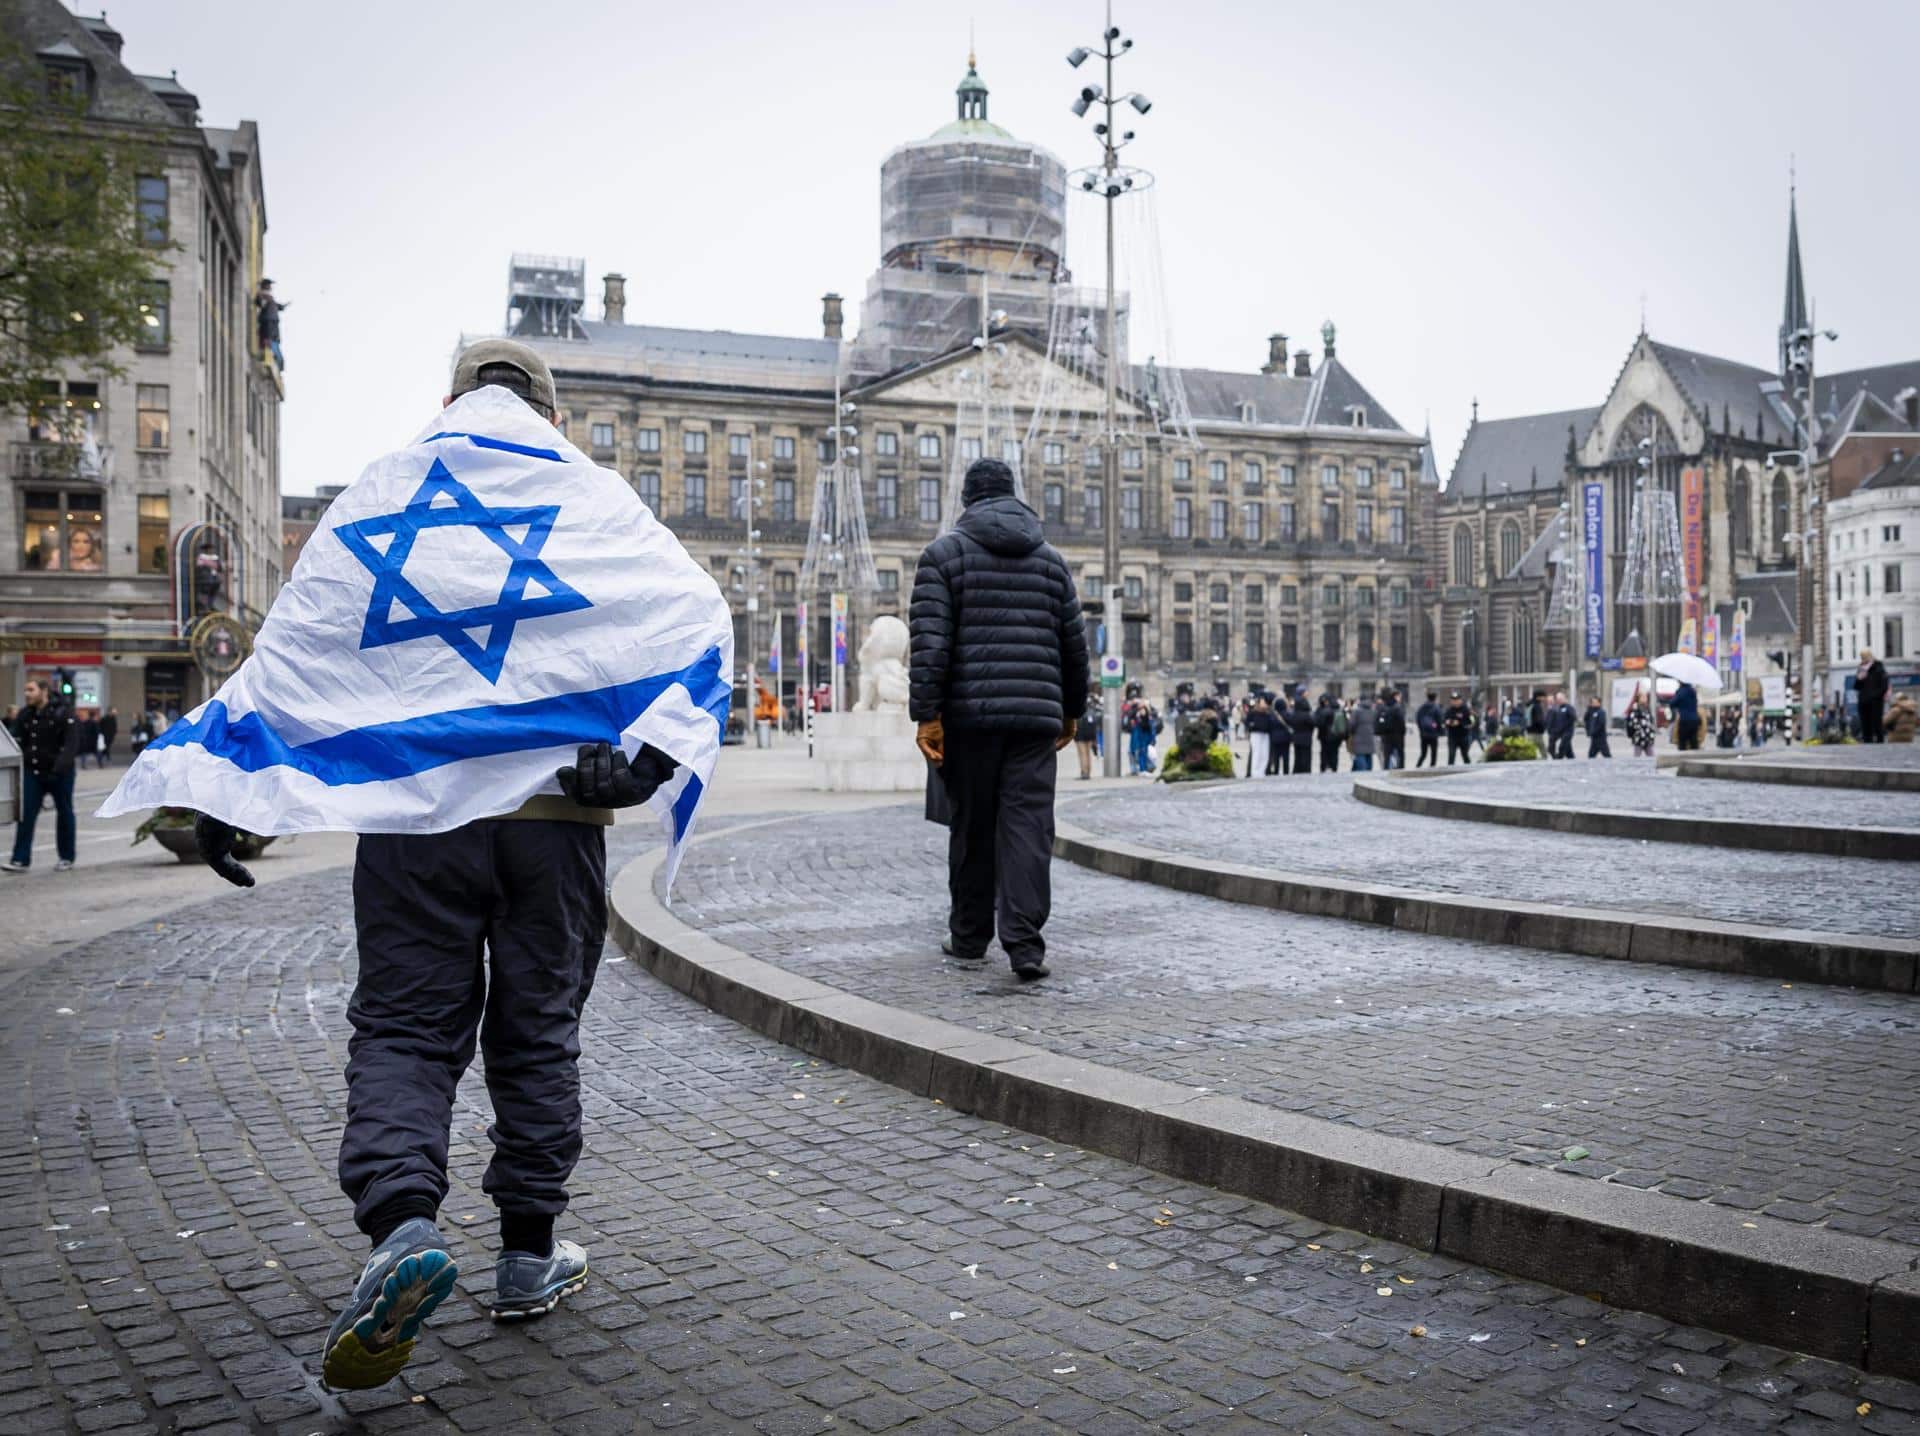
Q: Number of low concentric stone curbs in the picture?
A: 4